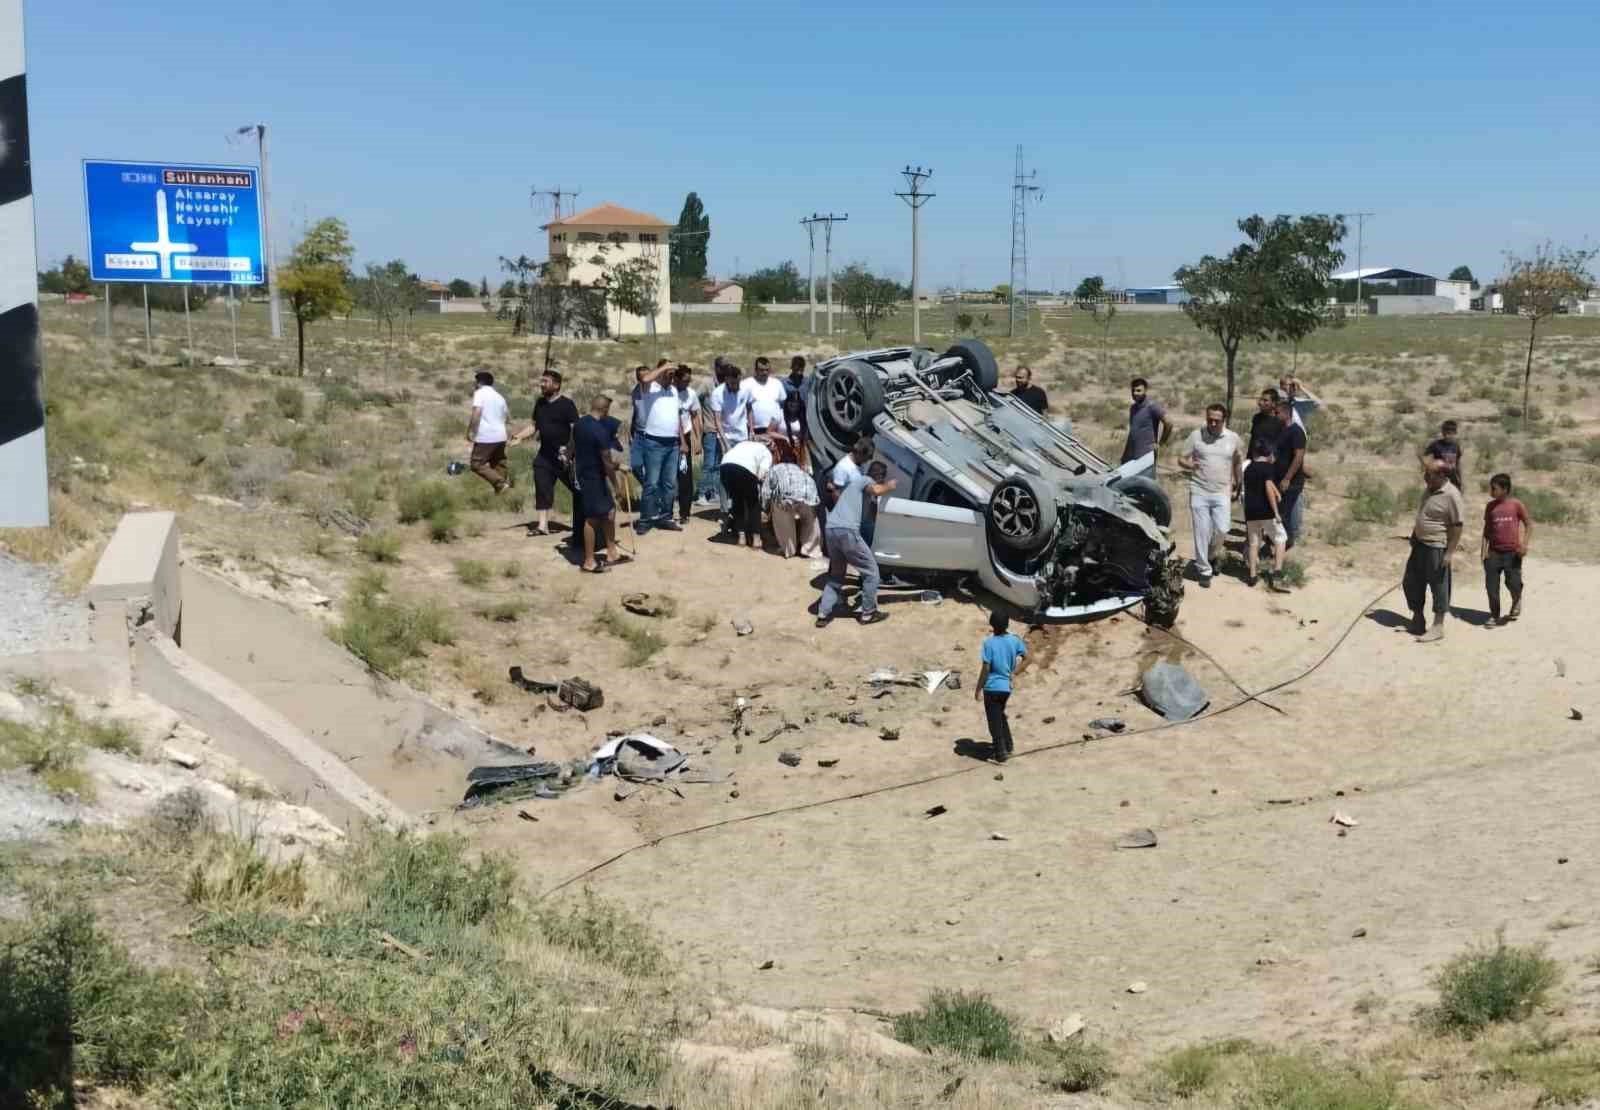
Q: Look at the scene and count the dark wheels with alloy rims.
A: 2